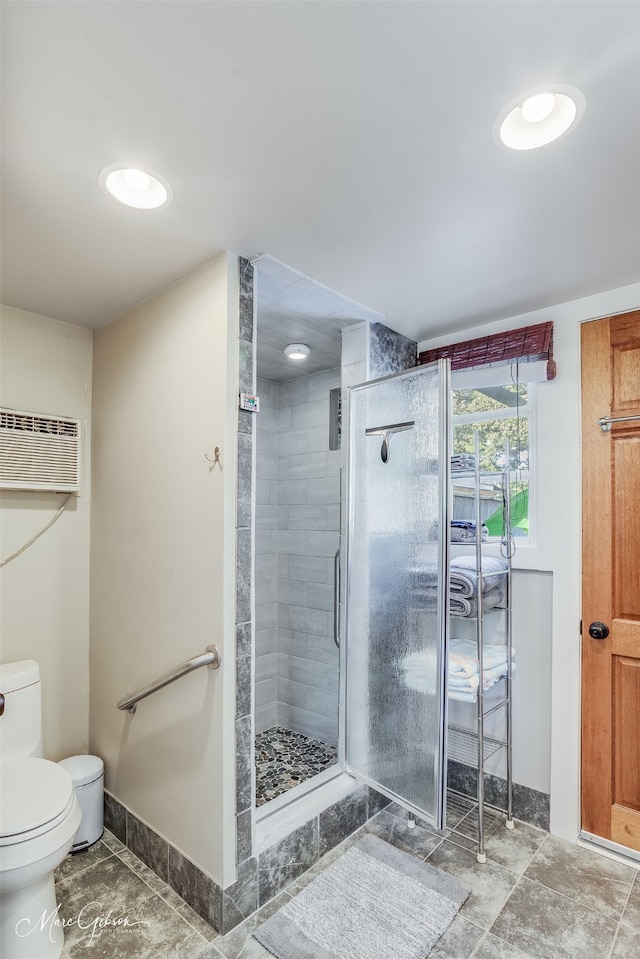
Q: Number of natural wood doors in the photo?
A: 1